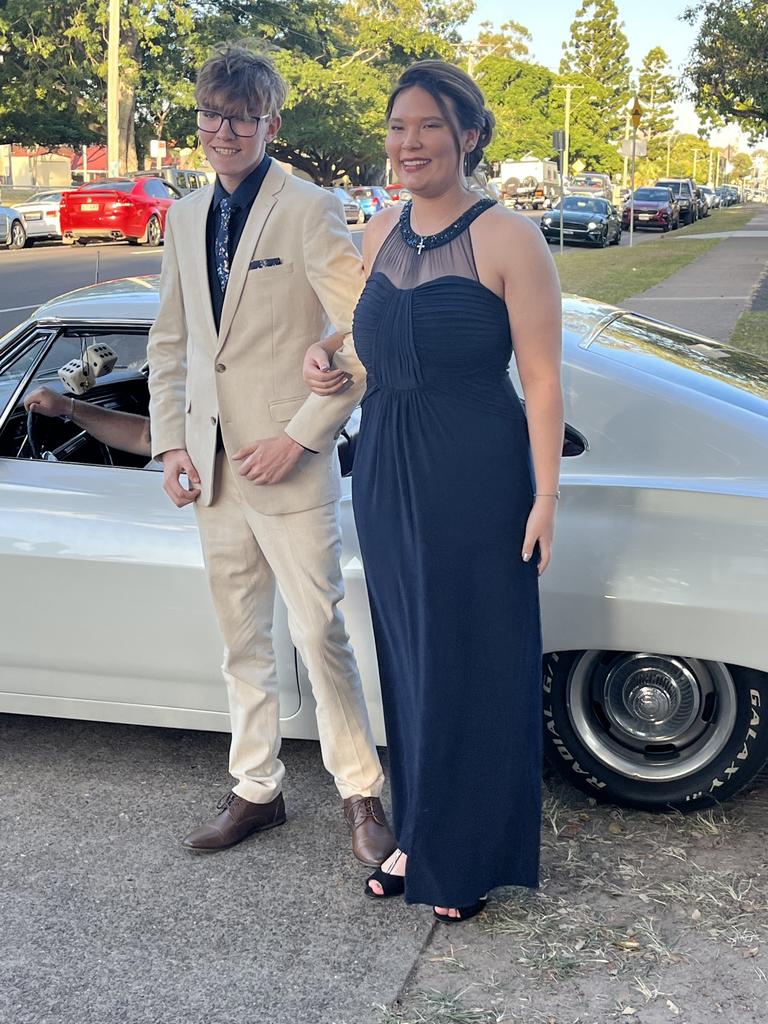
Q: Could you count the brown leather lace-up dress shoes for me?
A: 2